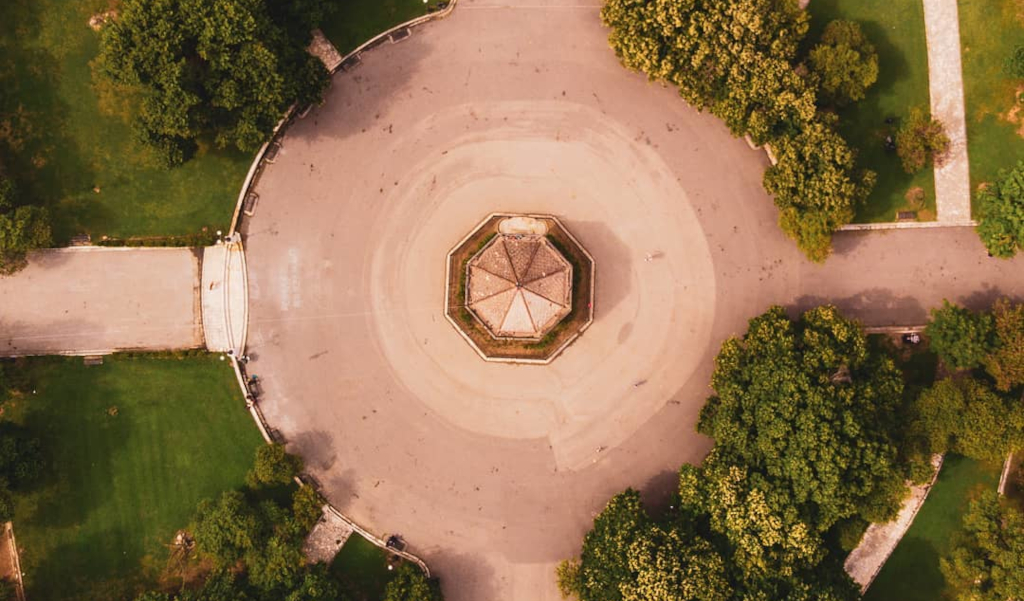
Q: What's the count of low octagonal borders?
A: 1